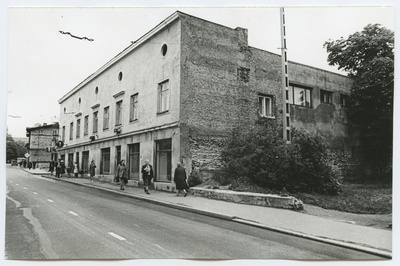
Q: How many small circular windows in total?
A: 5